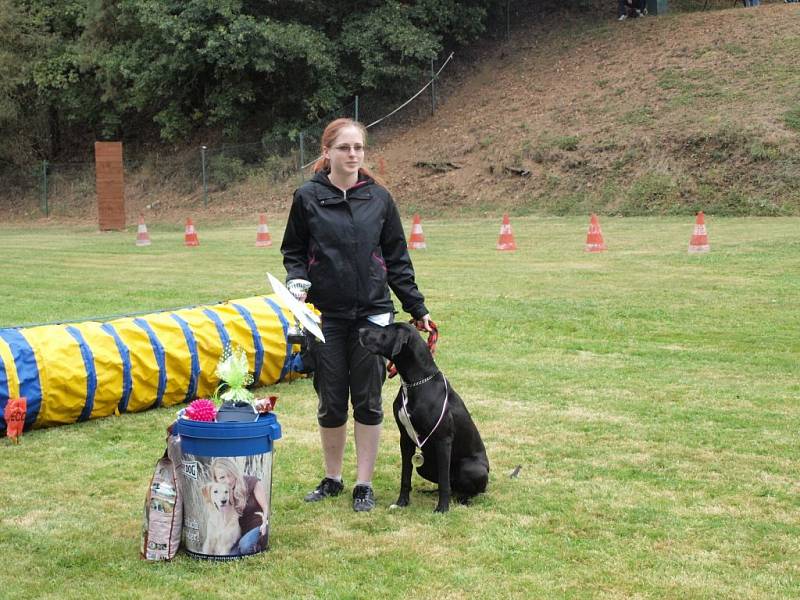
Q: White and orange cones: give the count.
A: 7